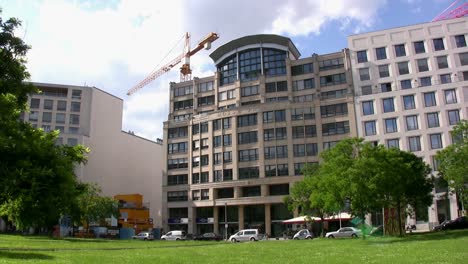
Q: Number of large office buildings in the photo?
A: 3